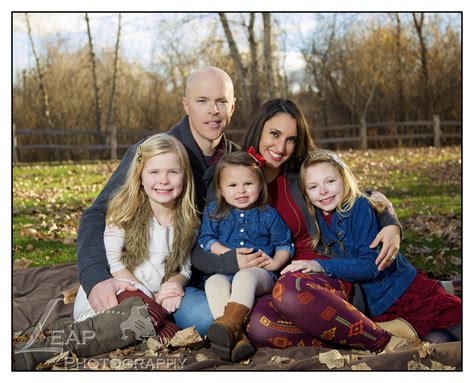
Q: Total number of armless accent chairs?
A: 0